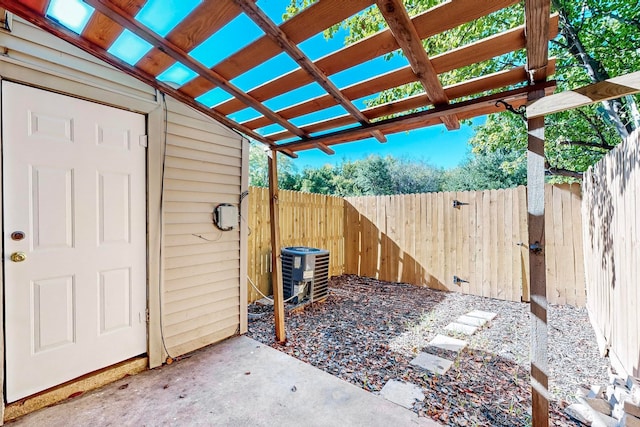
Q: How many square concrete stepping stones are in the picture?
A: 6